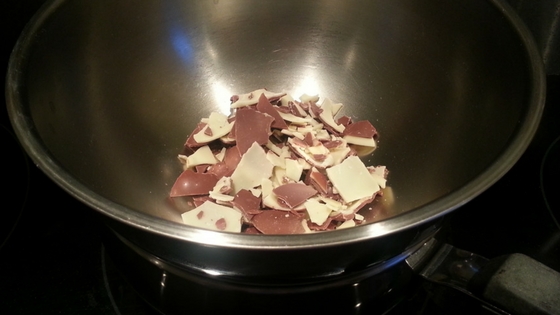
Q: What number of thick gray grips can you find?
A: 1